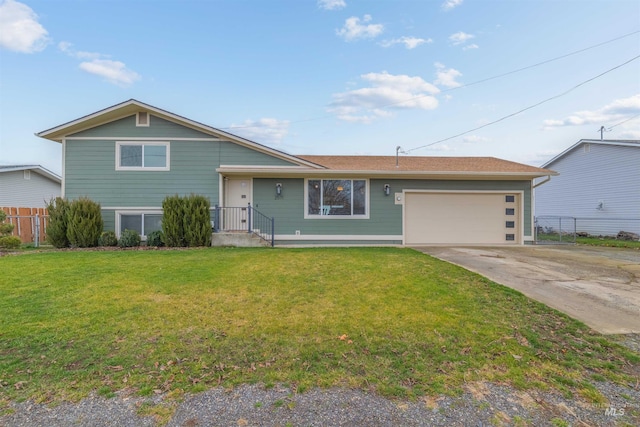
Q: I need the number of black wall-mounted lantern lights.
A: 2